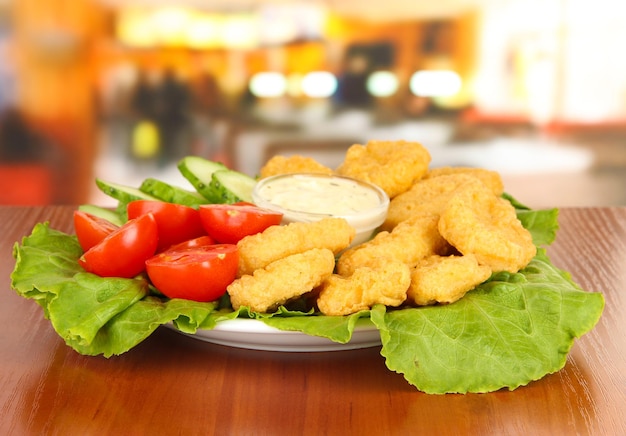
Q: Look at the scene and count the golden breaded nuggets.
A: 10